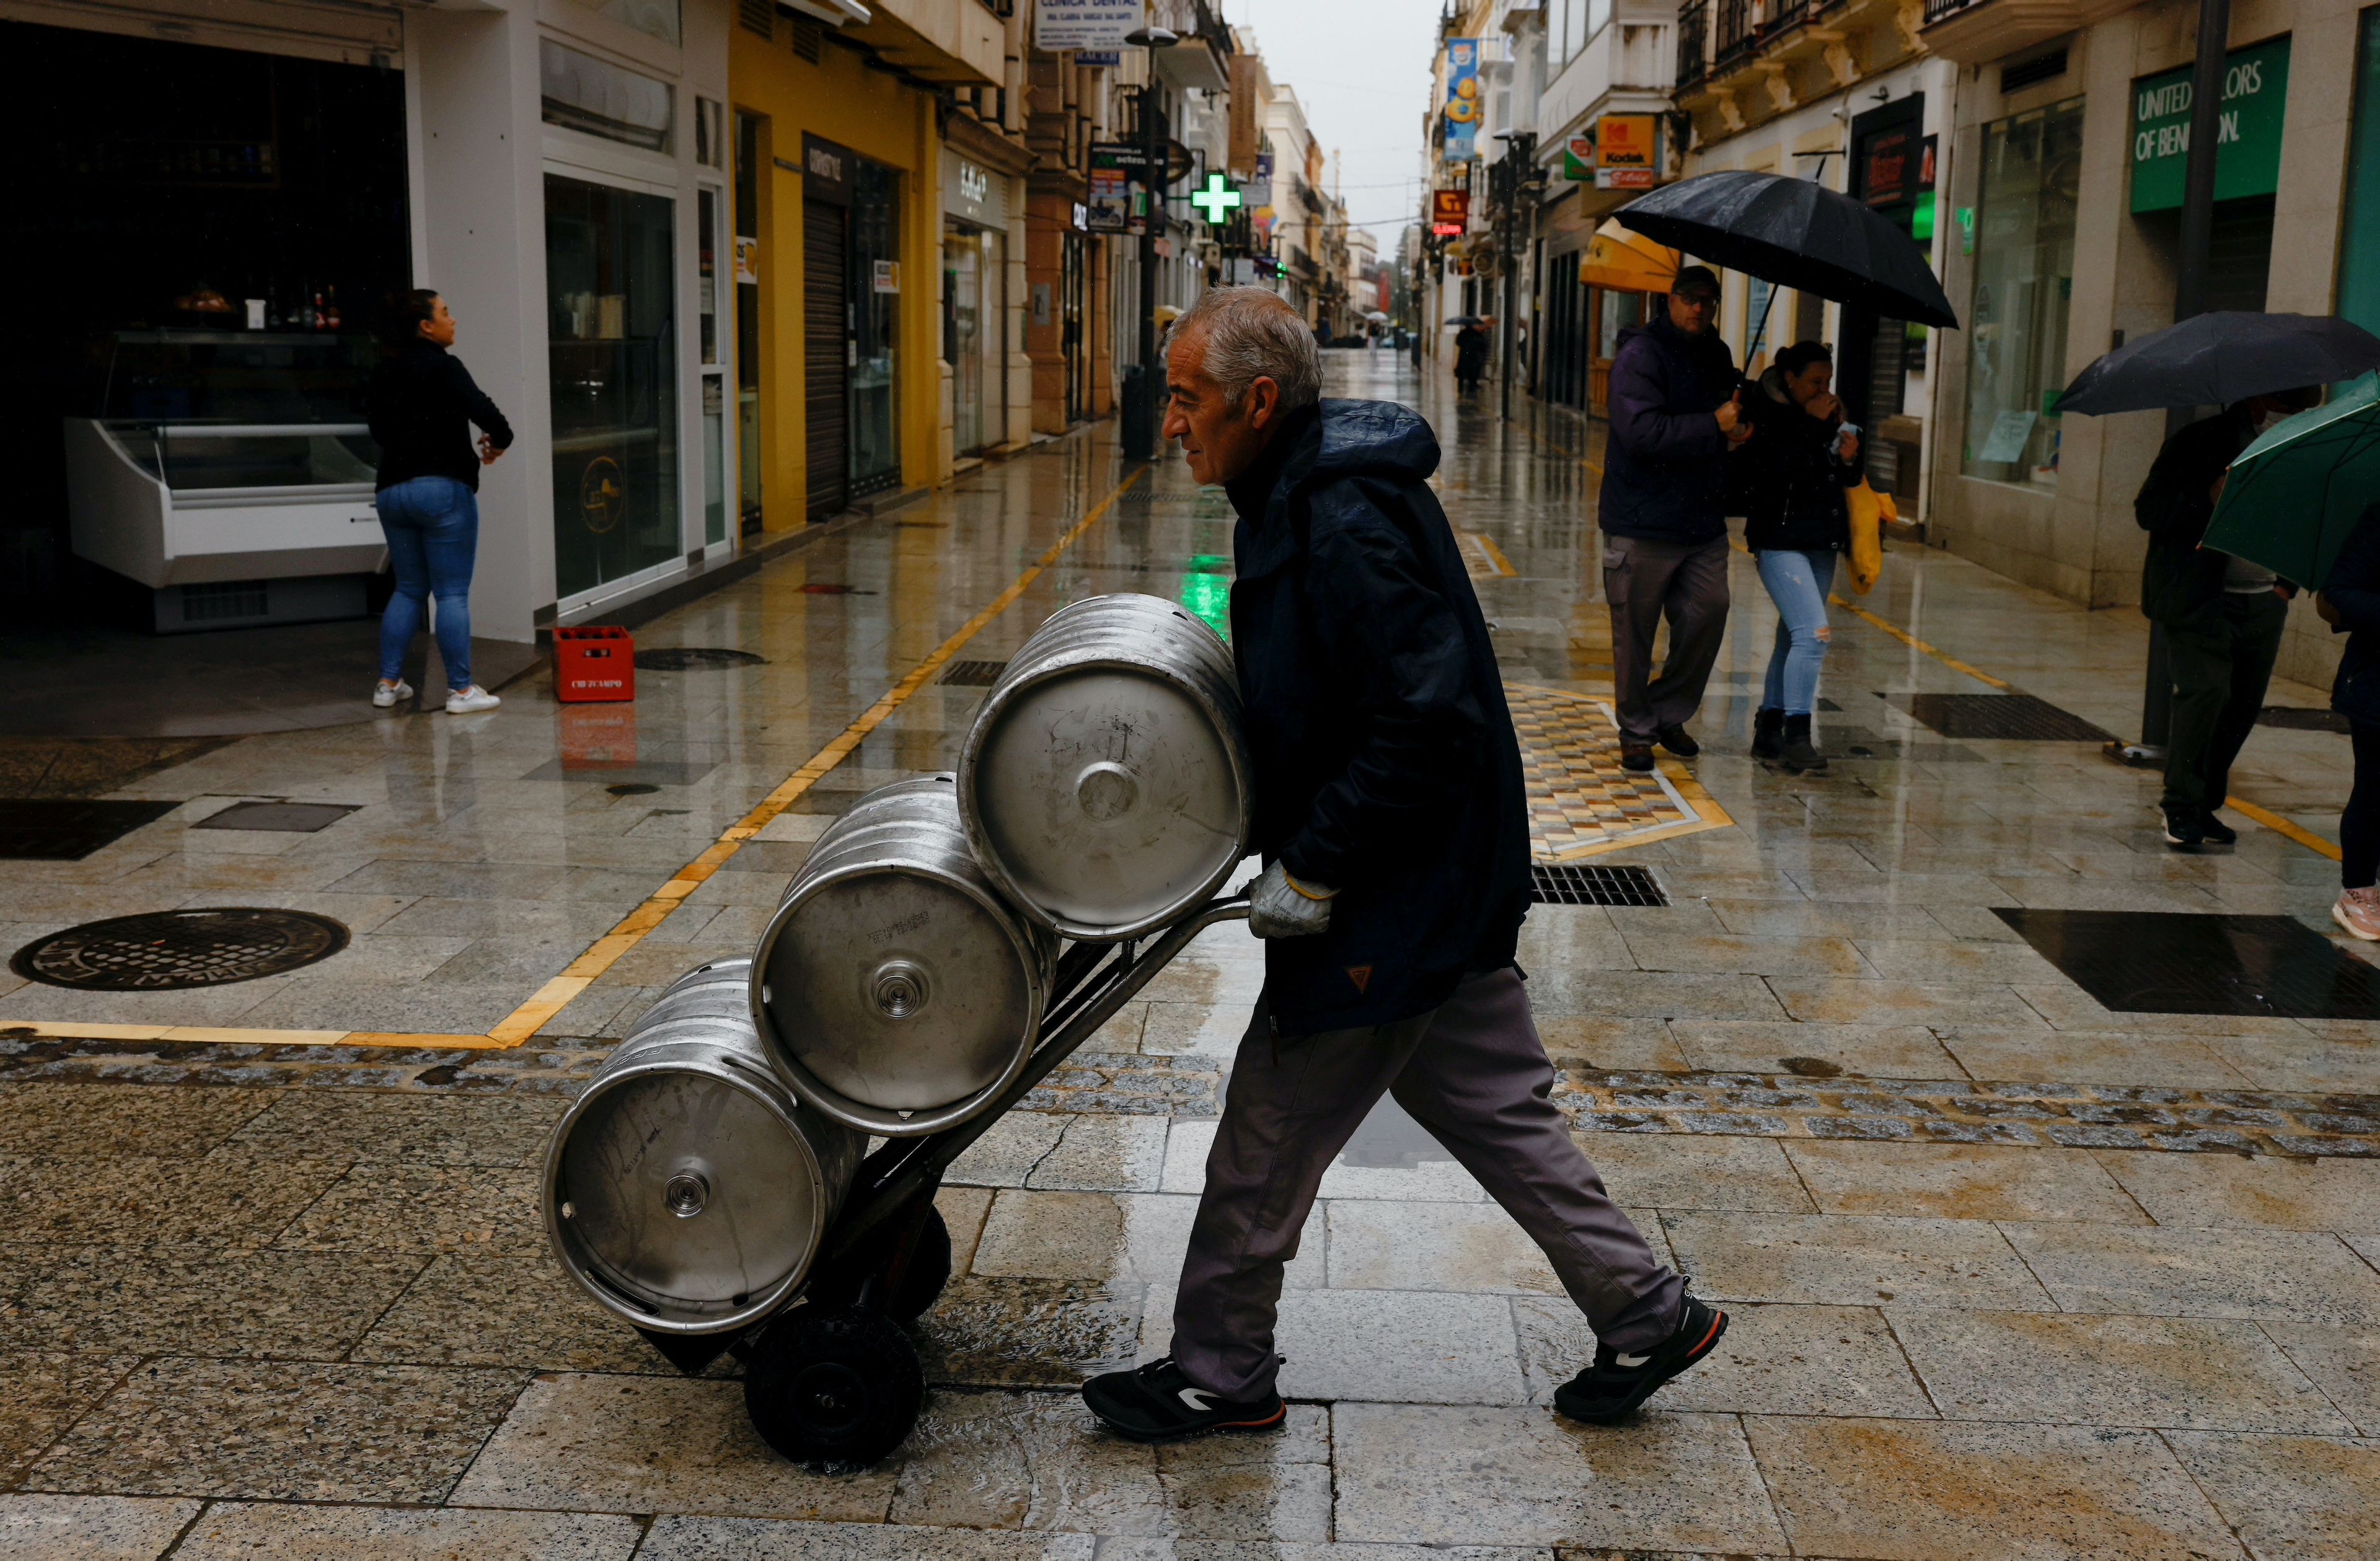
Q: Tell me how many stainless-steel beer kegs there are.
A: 3